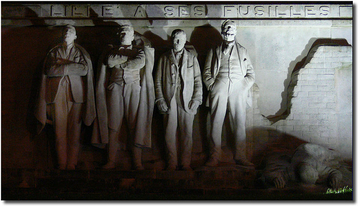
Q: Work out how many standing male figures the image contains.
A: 4